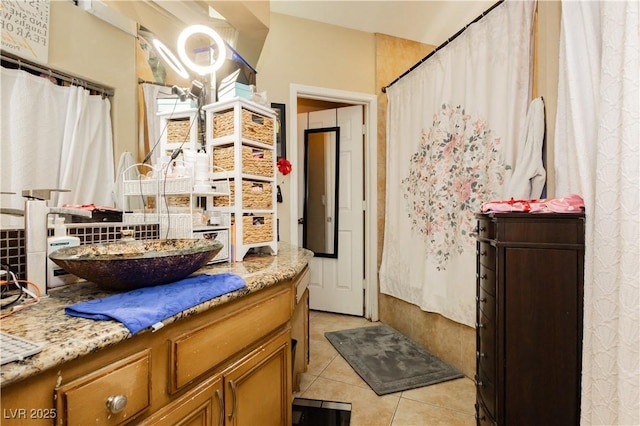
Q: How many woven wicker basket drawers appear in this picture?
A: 4